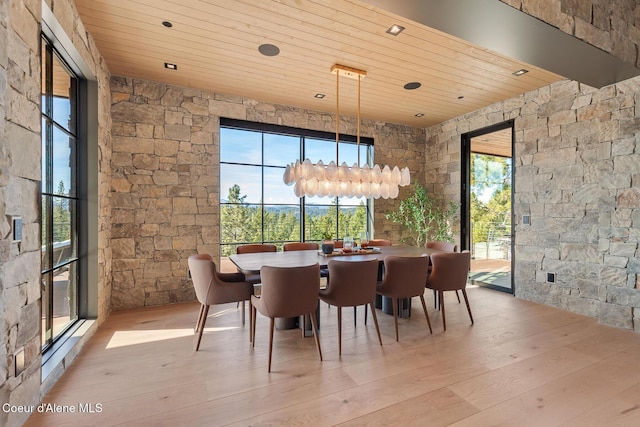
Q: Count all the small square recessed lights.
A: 5